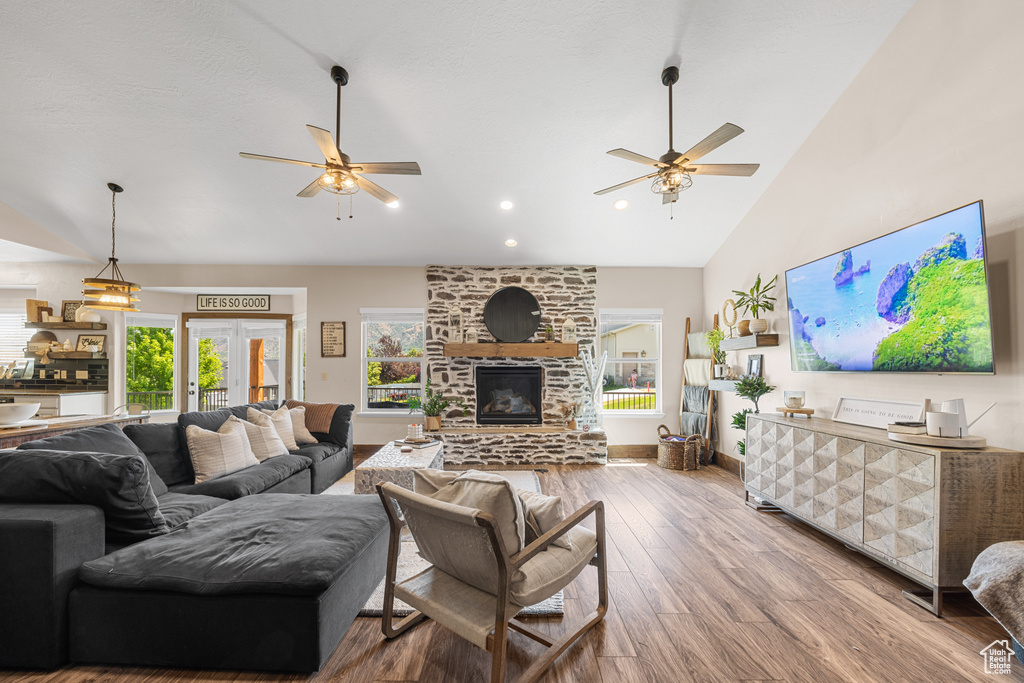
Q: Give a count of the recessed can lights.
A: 4